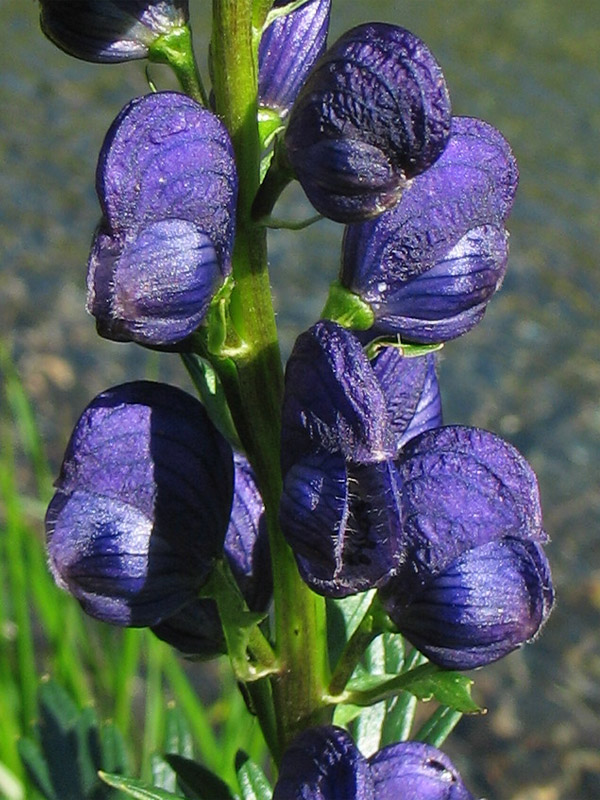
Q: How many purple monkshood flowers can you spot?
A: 12